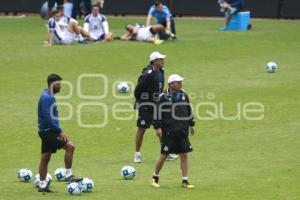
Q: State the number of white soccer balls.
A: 8